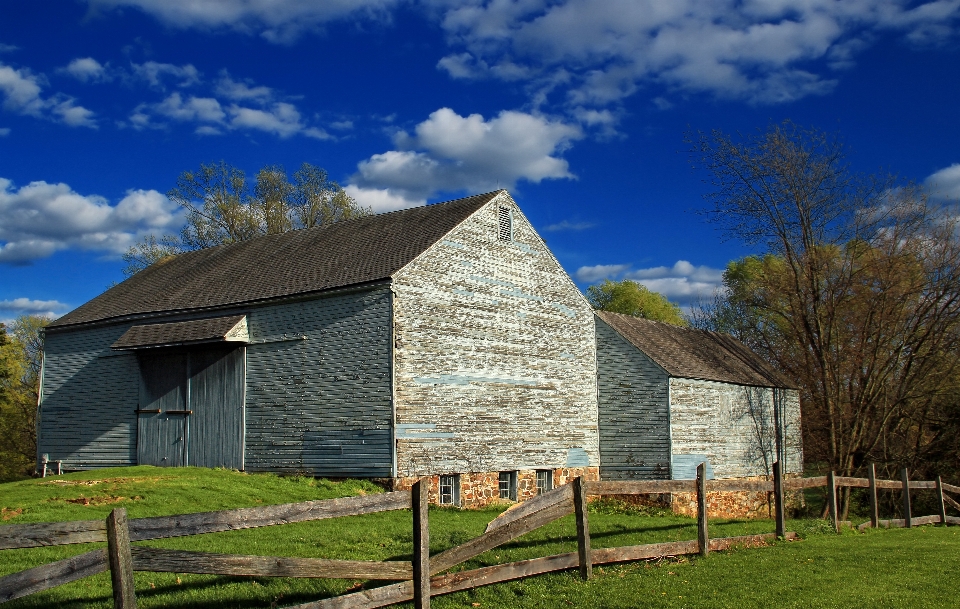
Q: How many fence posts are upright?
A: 9